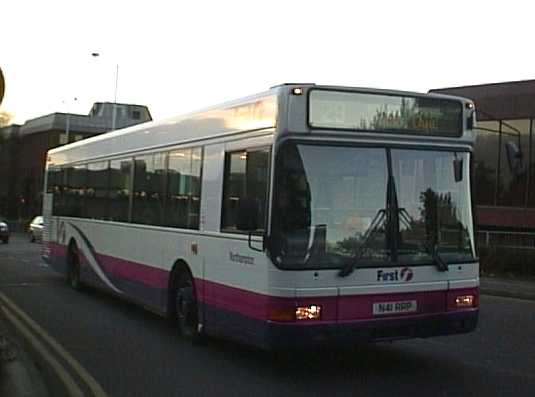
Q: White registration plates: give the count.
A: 1